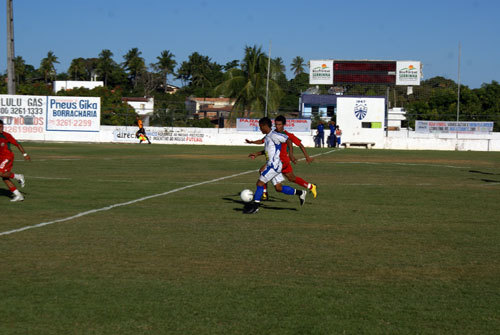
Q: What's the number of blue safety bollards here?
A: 0